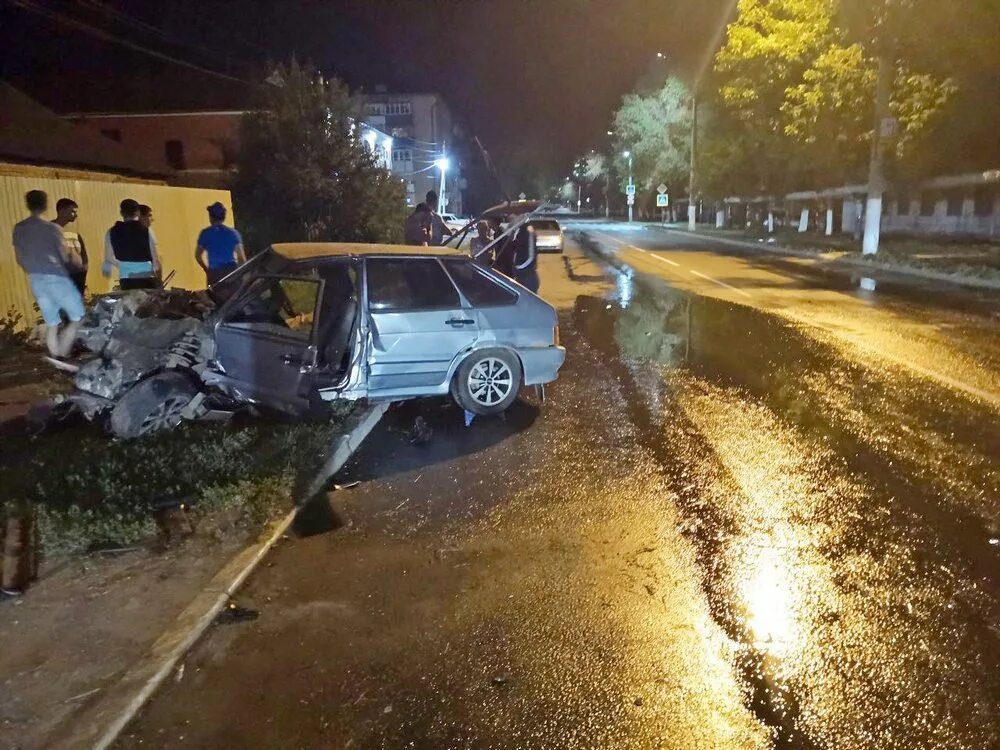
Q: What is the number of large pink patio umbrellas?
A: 0